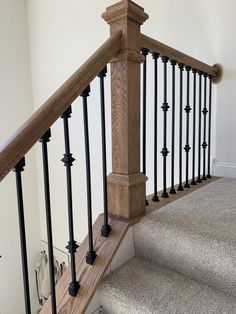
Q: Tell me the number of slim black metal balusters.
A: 15